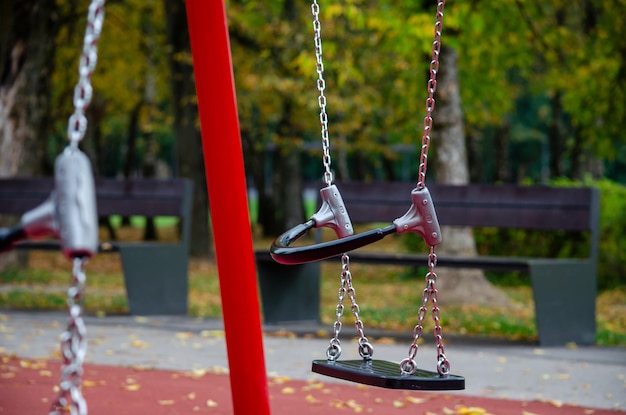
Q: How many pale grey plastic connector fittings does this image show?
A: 3